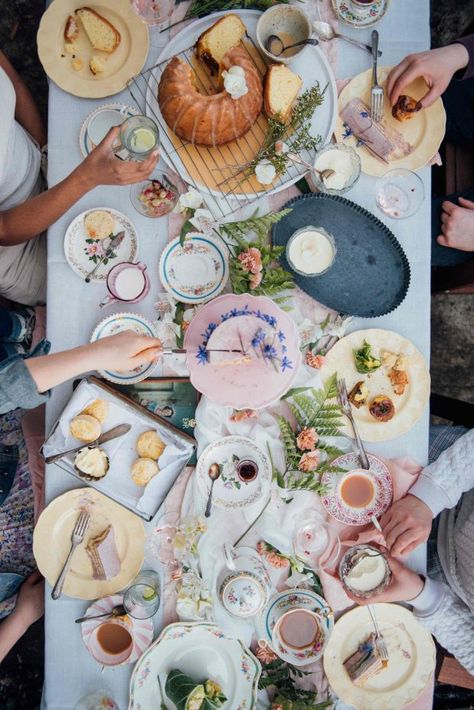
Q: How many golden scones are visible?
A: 5